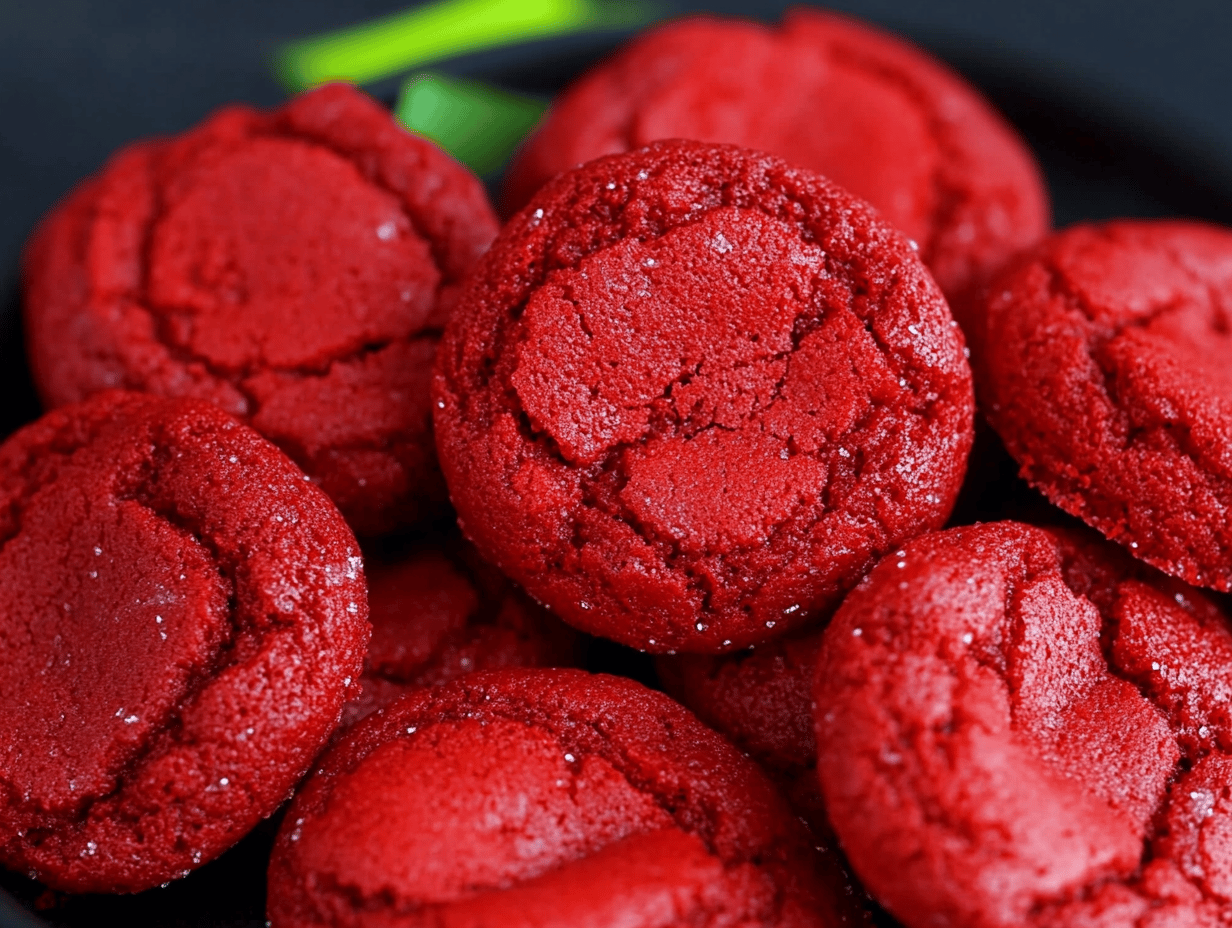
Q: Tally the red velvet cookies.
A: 9